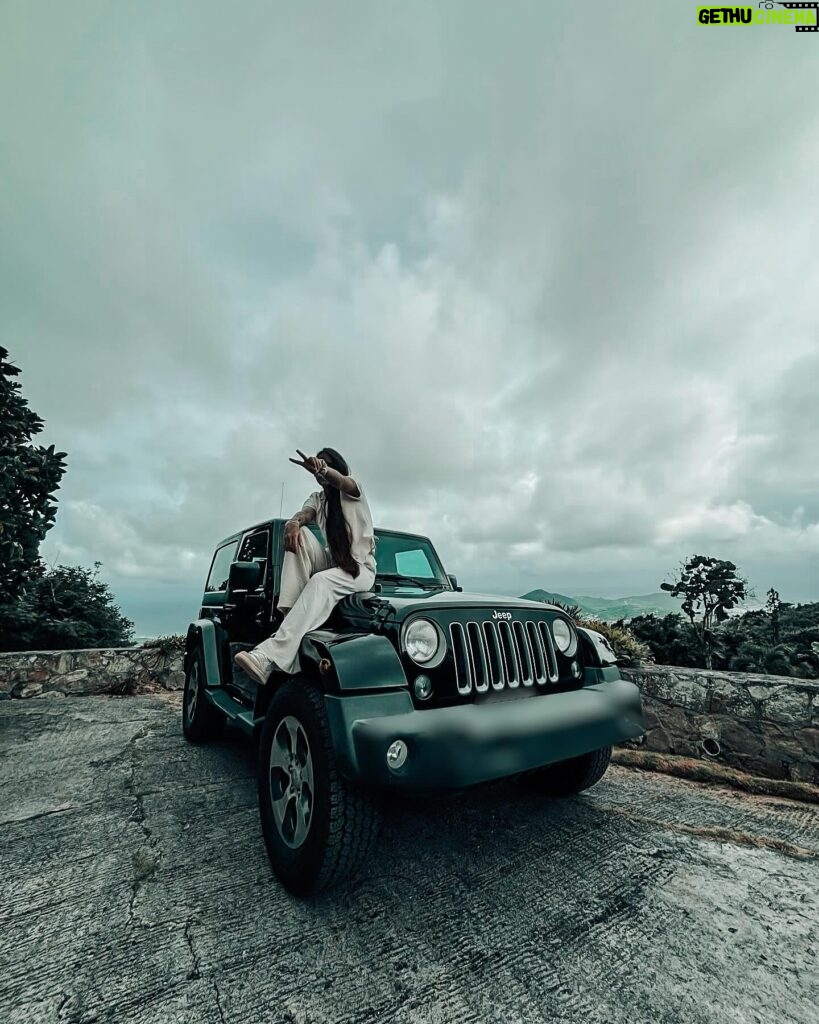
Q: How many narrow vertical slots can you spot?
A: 7